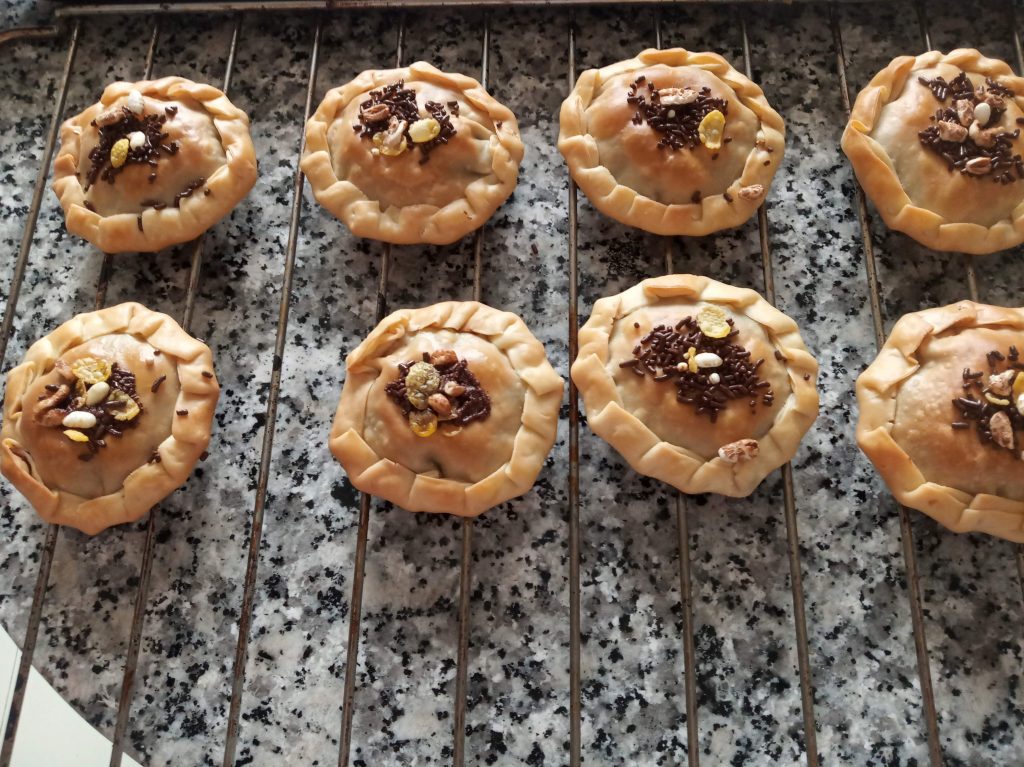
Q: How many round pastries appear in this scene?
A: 8